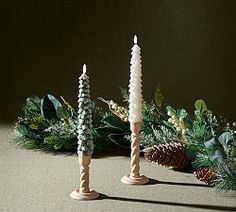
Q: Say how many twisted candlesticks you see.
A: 2